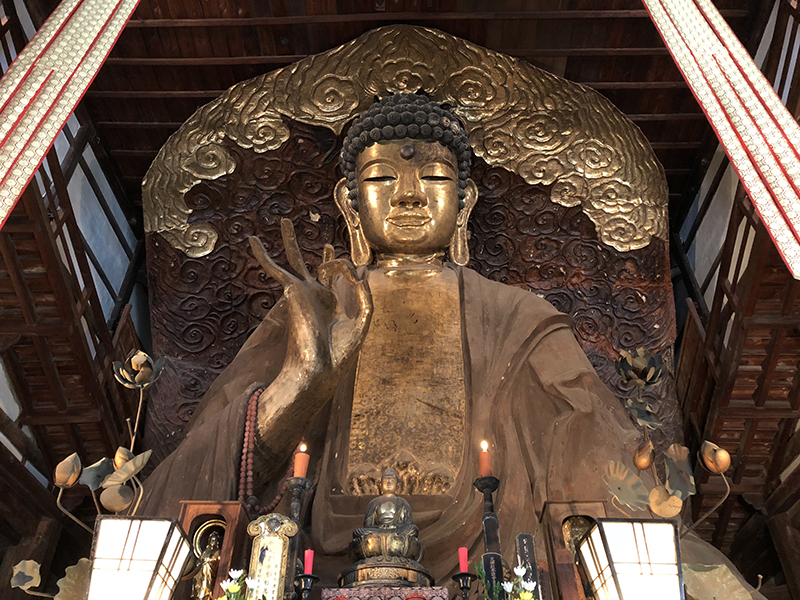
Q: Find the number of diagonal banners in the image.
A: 2